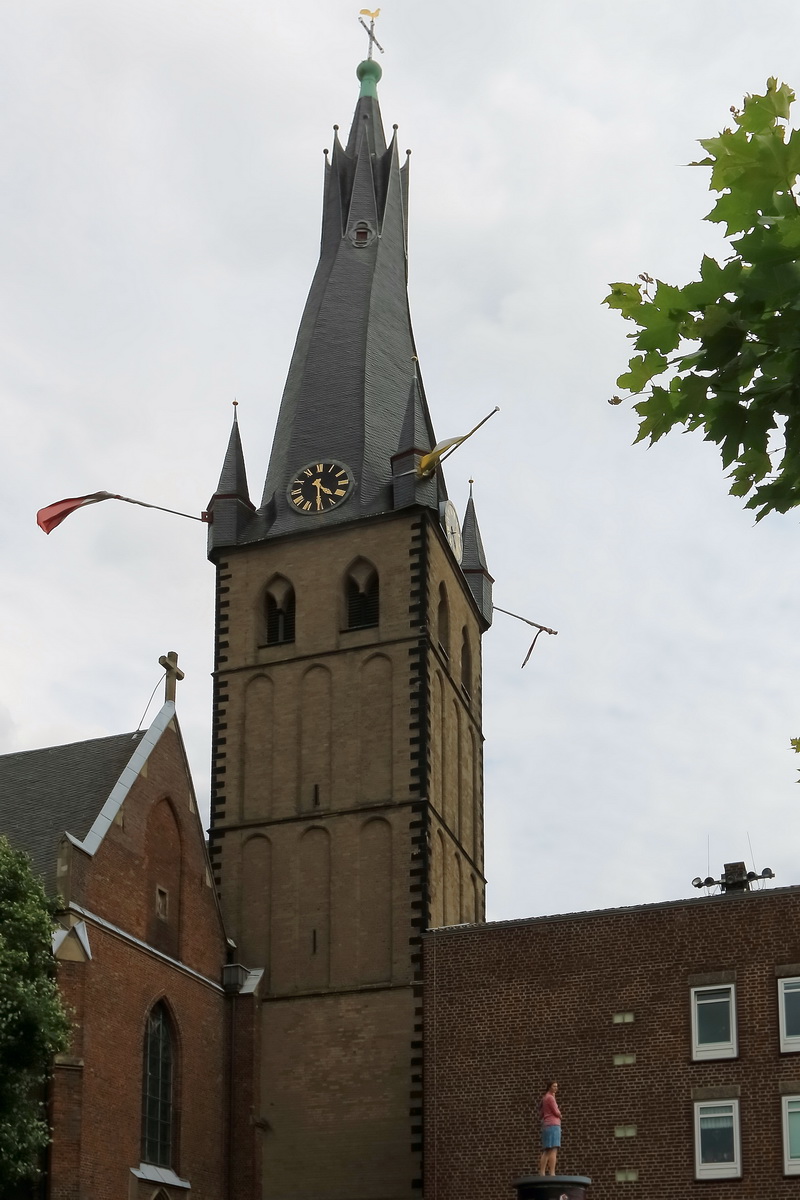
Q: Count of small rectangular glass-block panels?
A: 4